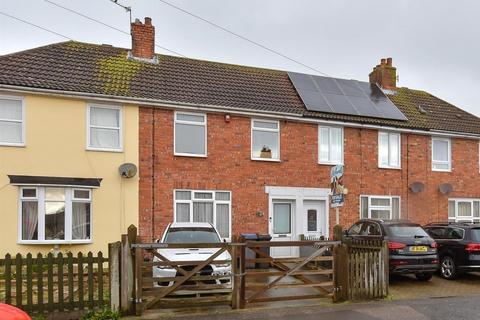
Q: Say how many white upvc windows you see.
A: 11